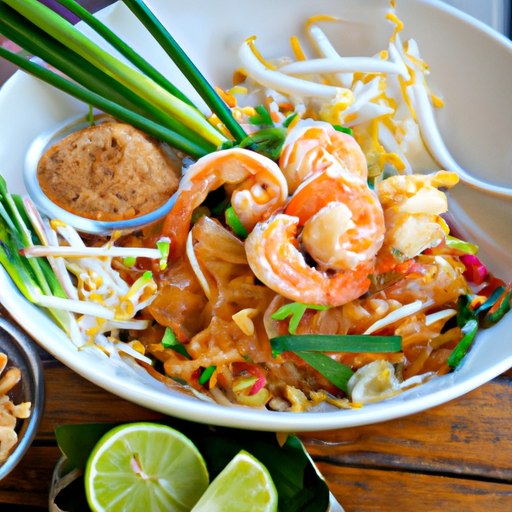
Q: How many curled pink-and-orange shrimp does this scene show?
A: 4